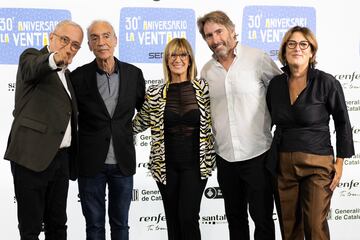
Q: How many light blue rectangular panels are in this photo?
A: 3